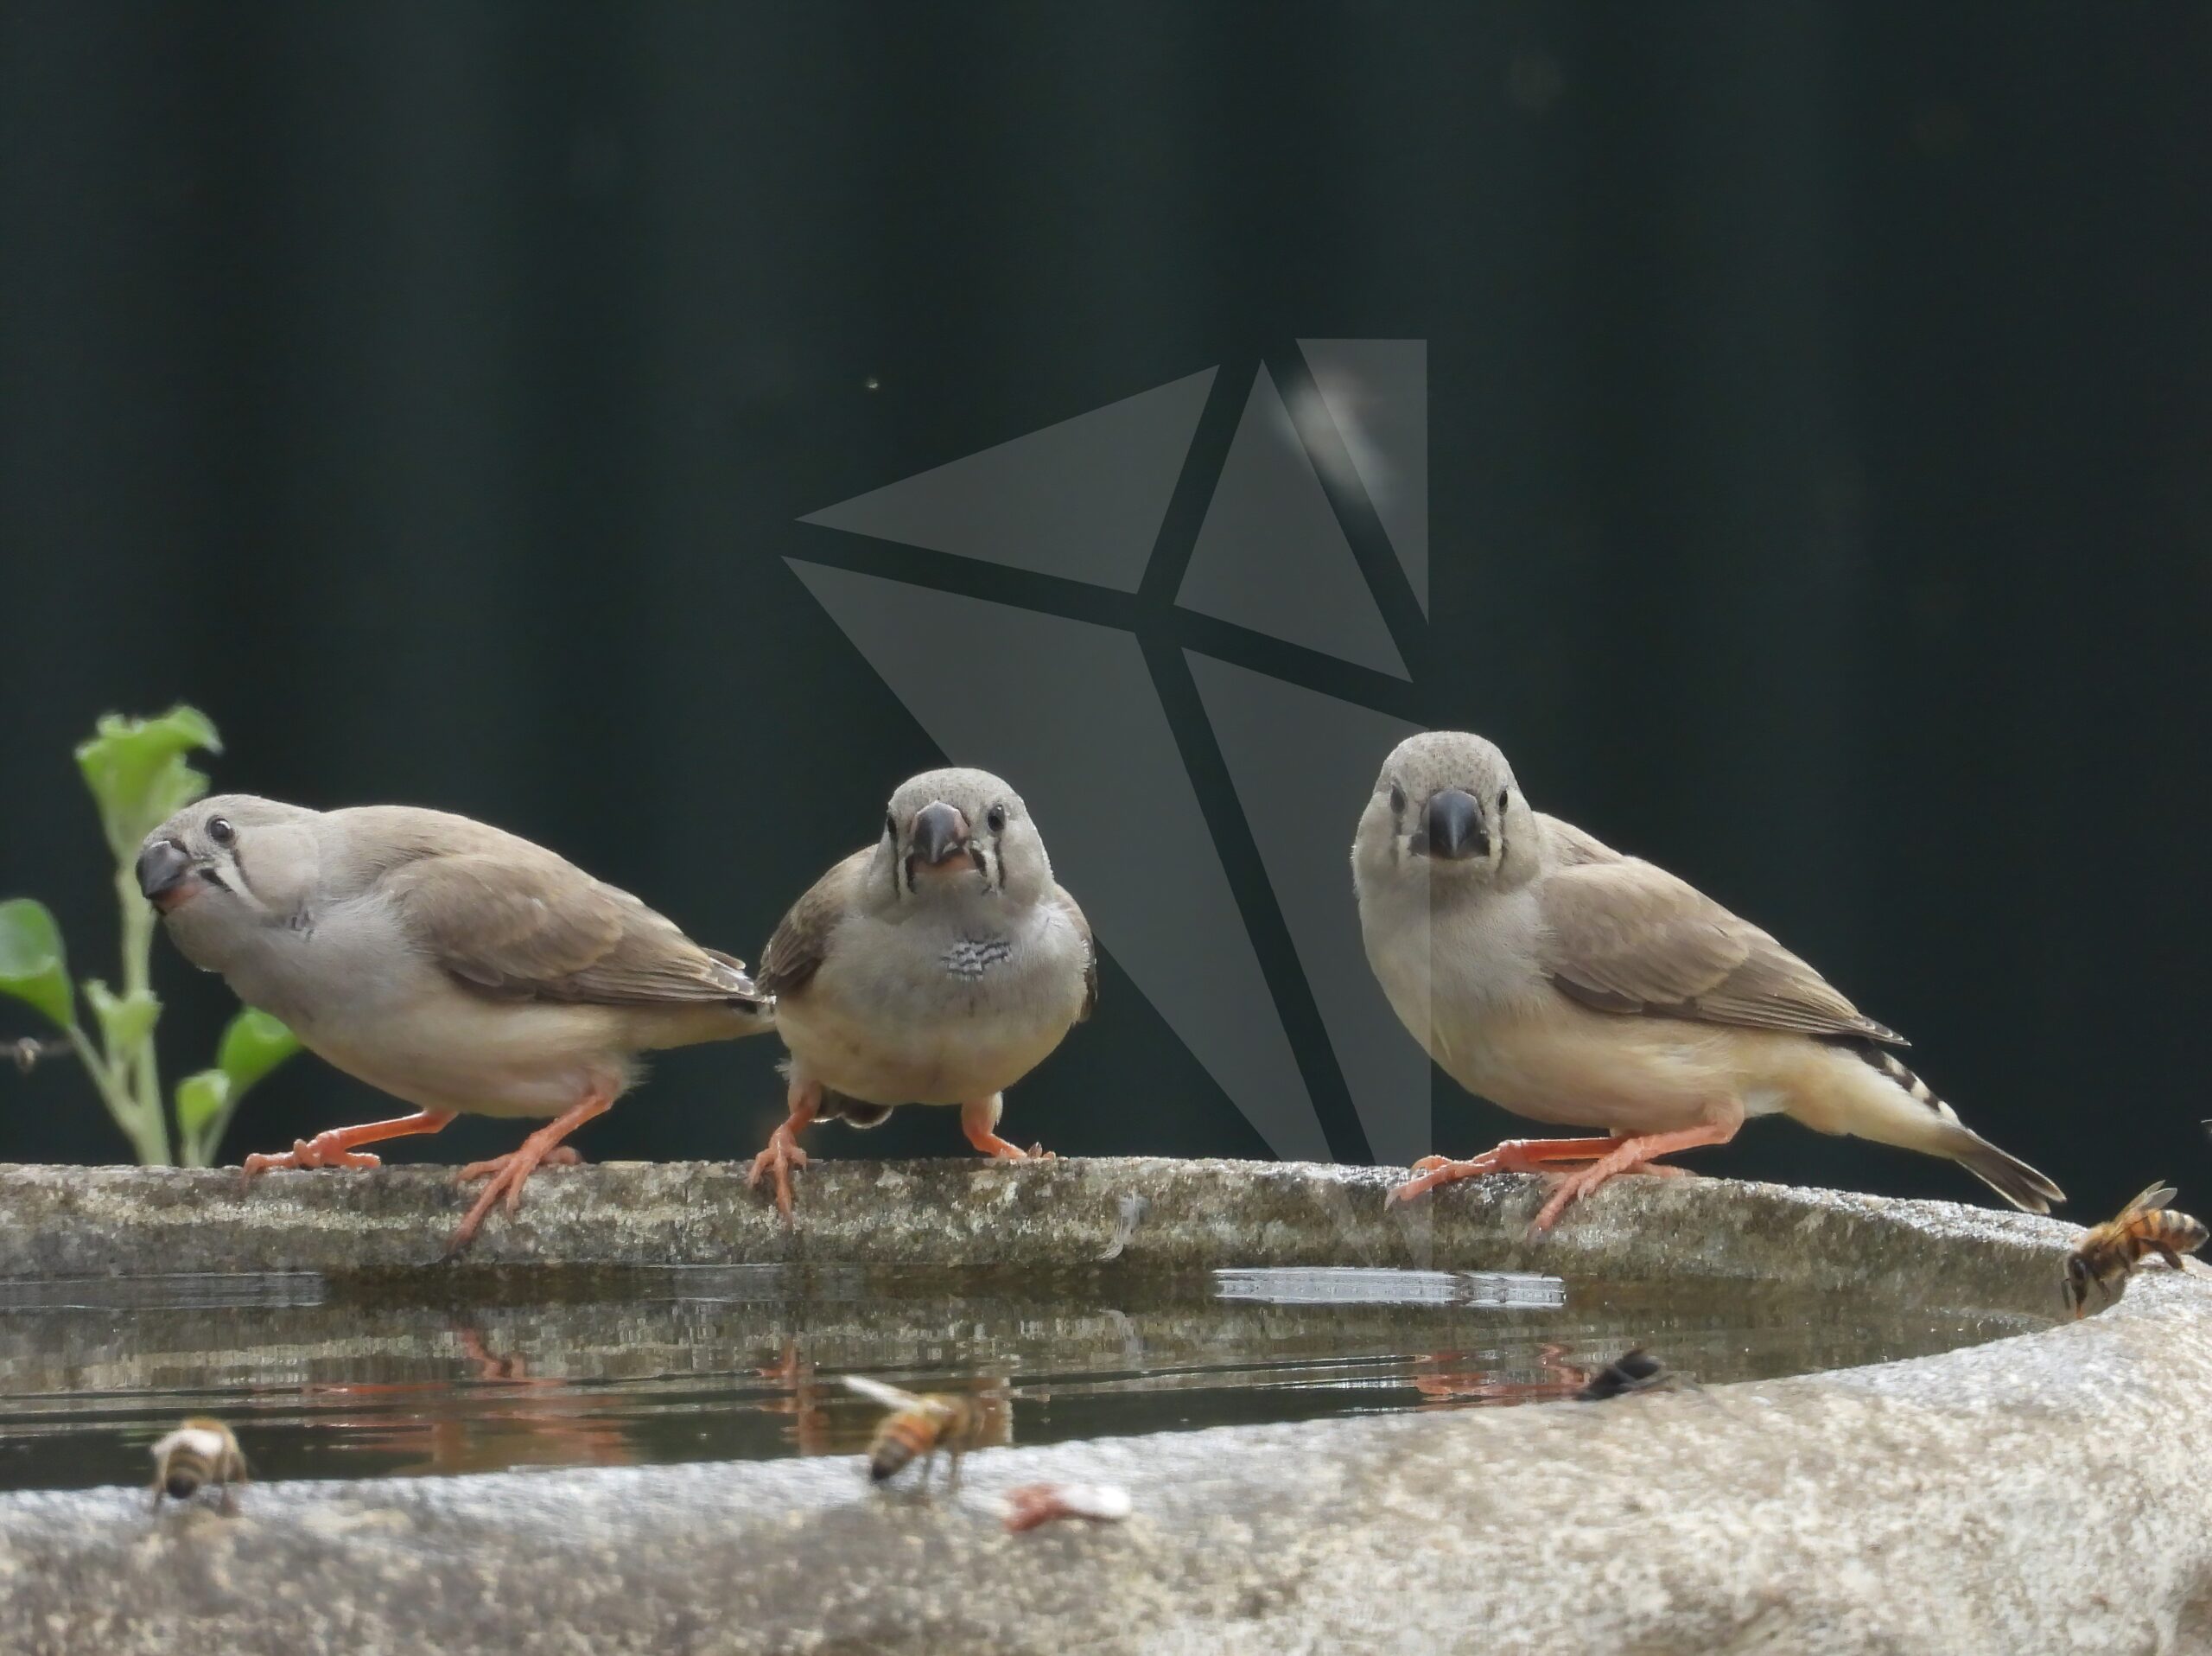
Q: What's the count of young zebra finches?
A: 3